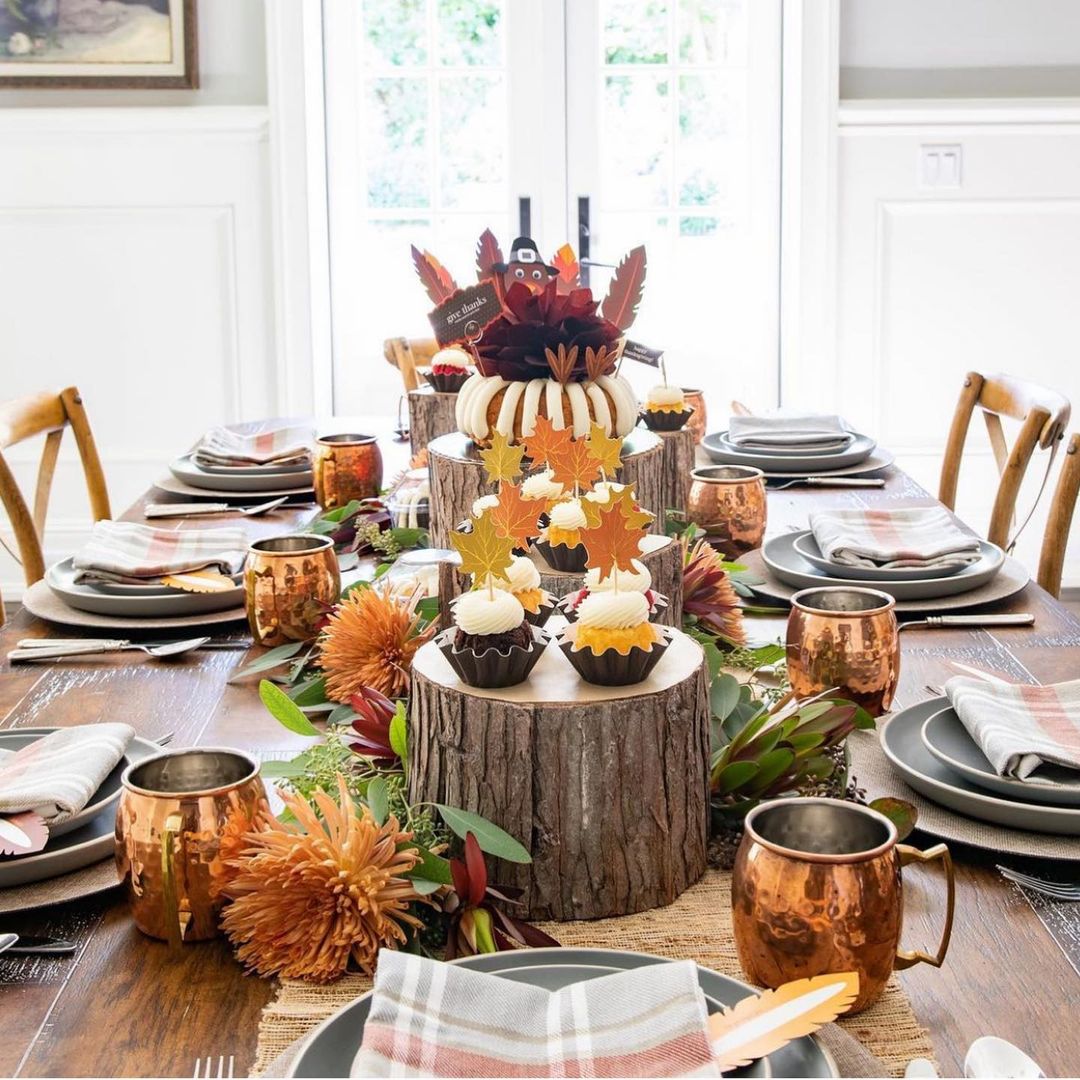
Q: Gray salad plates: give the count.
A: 7